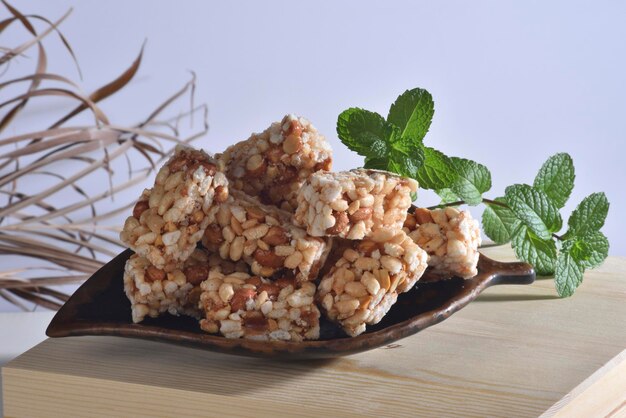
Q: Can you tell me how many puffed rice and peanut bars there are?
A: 8